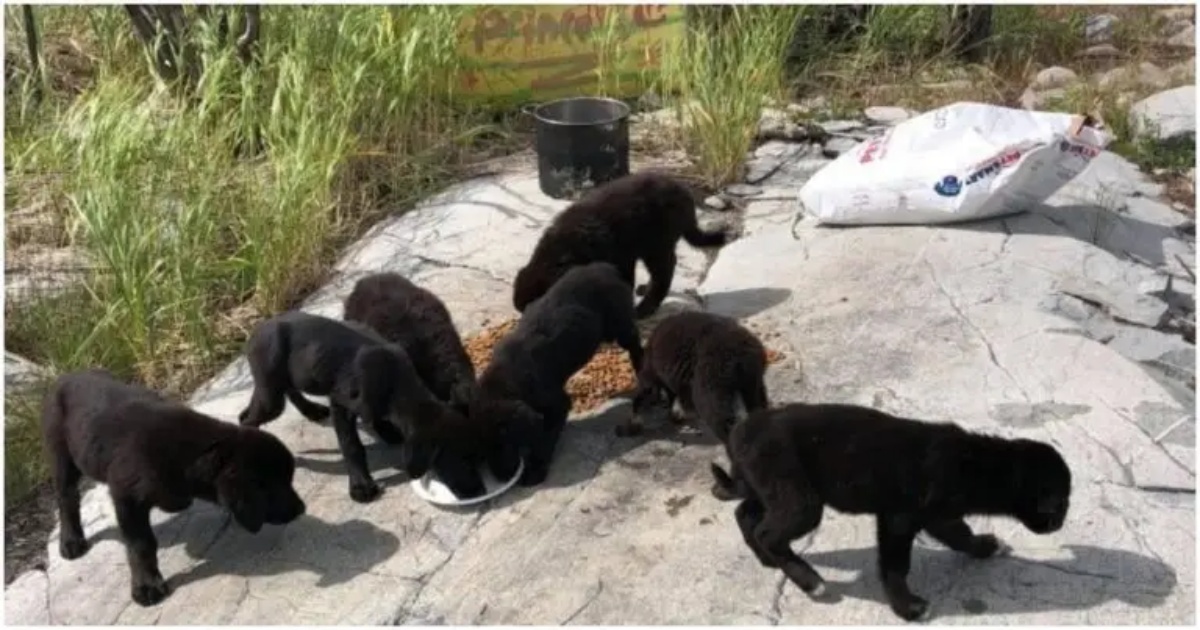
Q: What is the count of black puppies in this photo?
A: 7